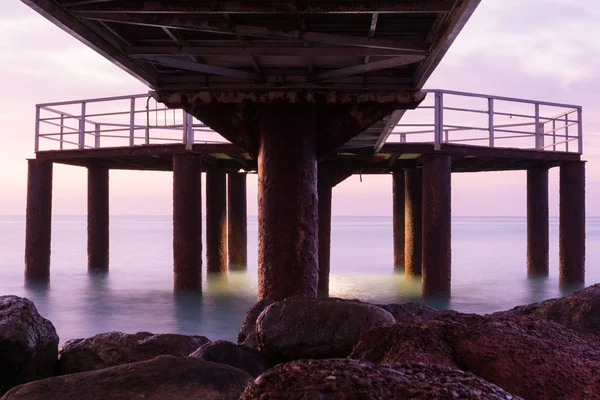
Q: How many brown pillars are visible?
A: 12